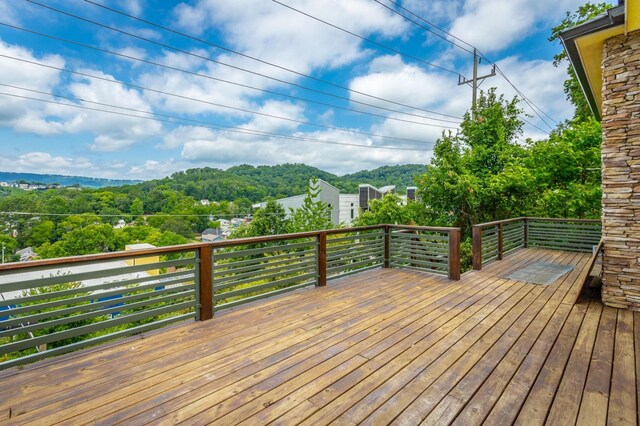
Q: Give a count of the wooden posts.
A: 7